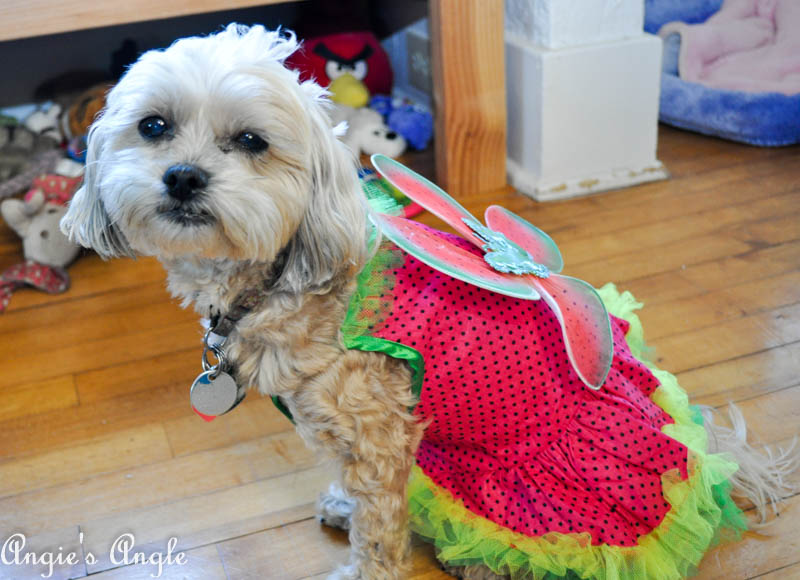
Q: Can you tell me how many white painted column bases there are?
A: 1